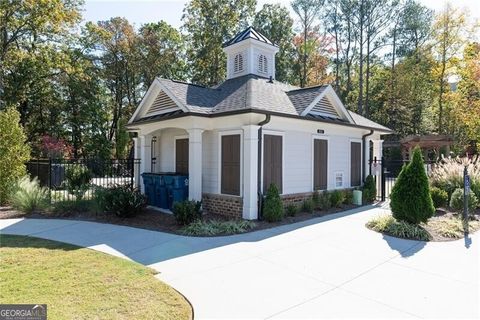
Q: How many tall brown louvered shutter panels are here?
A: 5